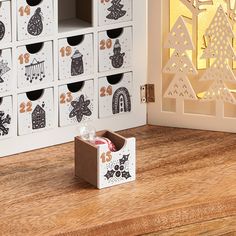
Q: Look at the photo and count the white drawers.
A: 12